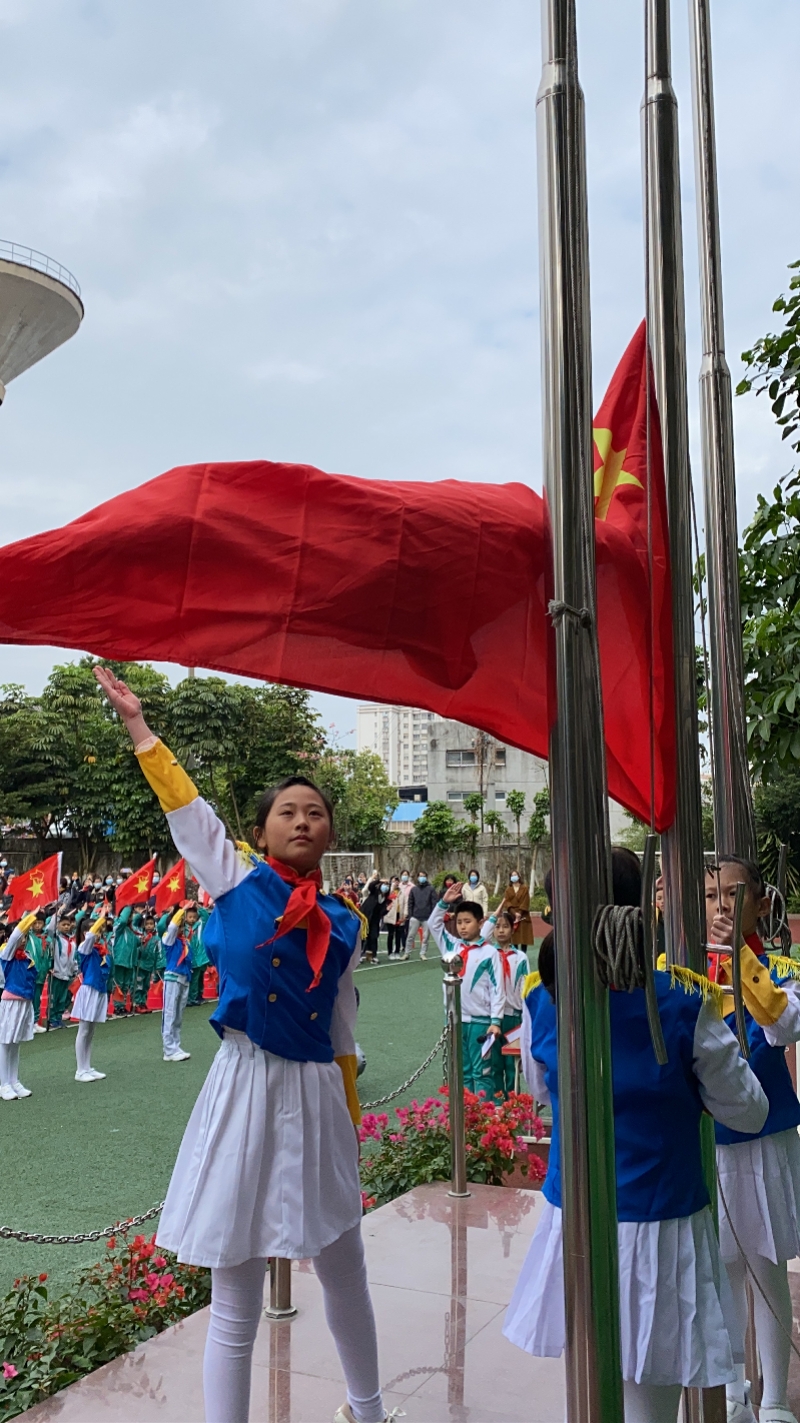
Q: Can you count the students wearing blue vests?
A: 6